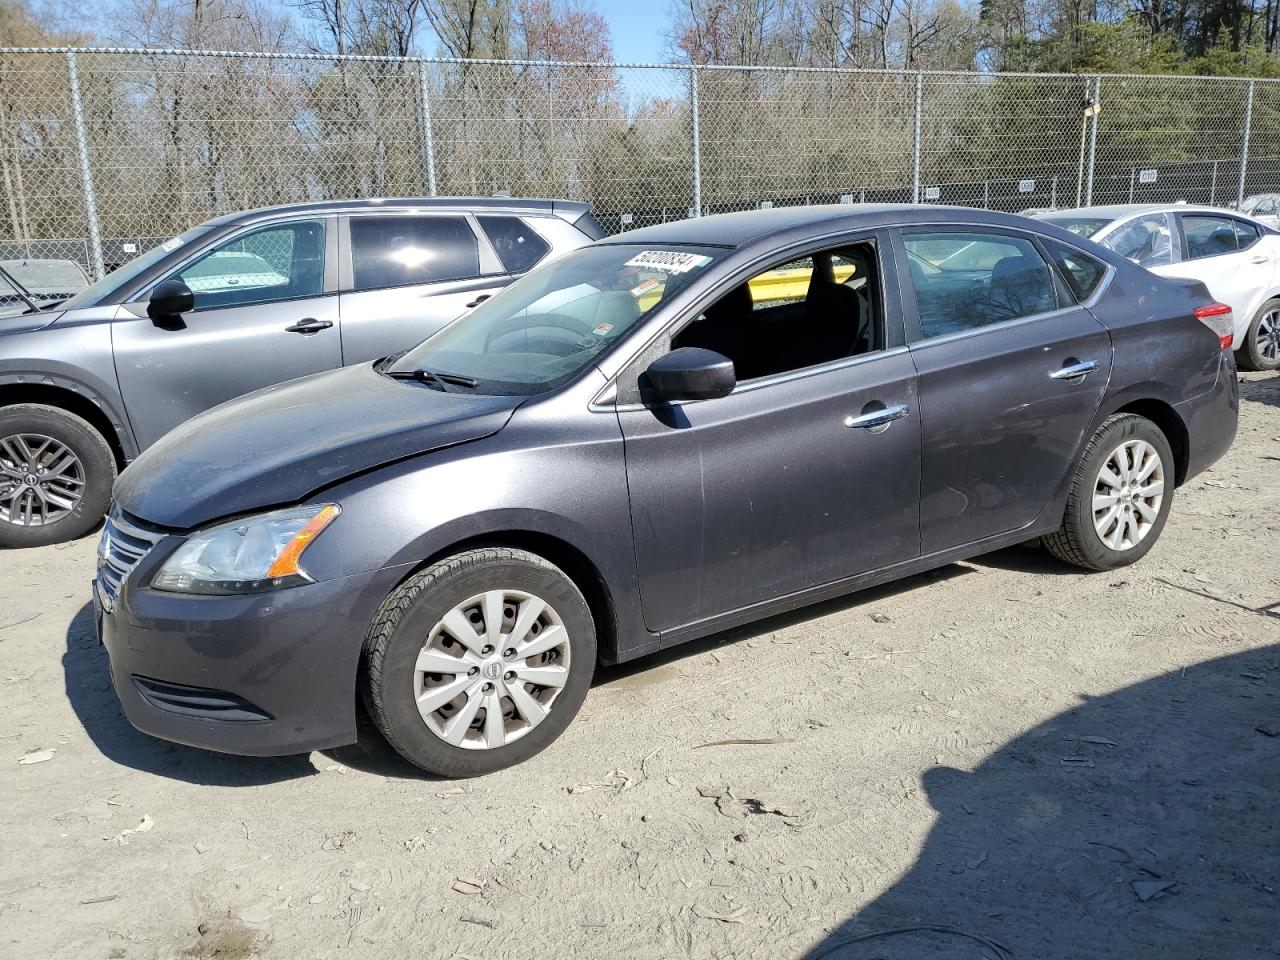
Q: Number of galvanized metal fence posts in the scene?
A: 6